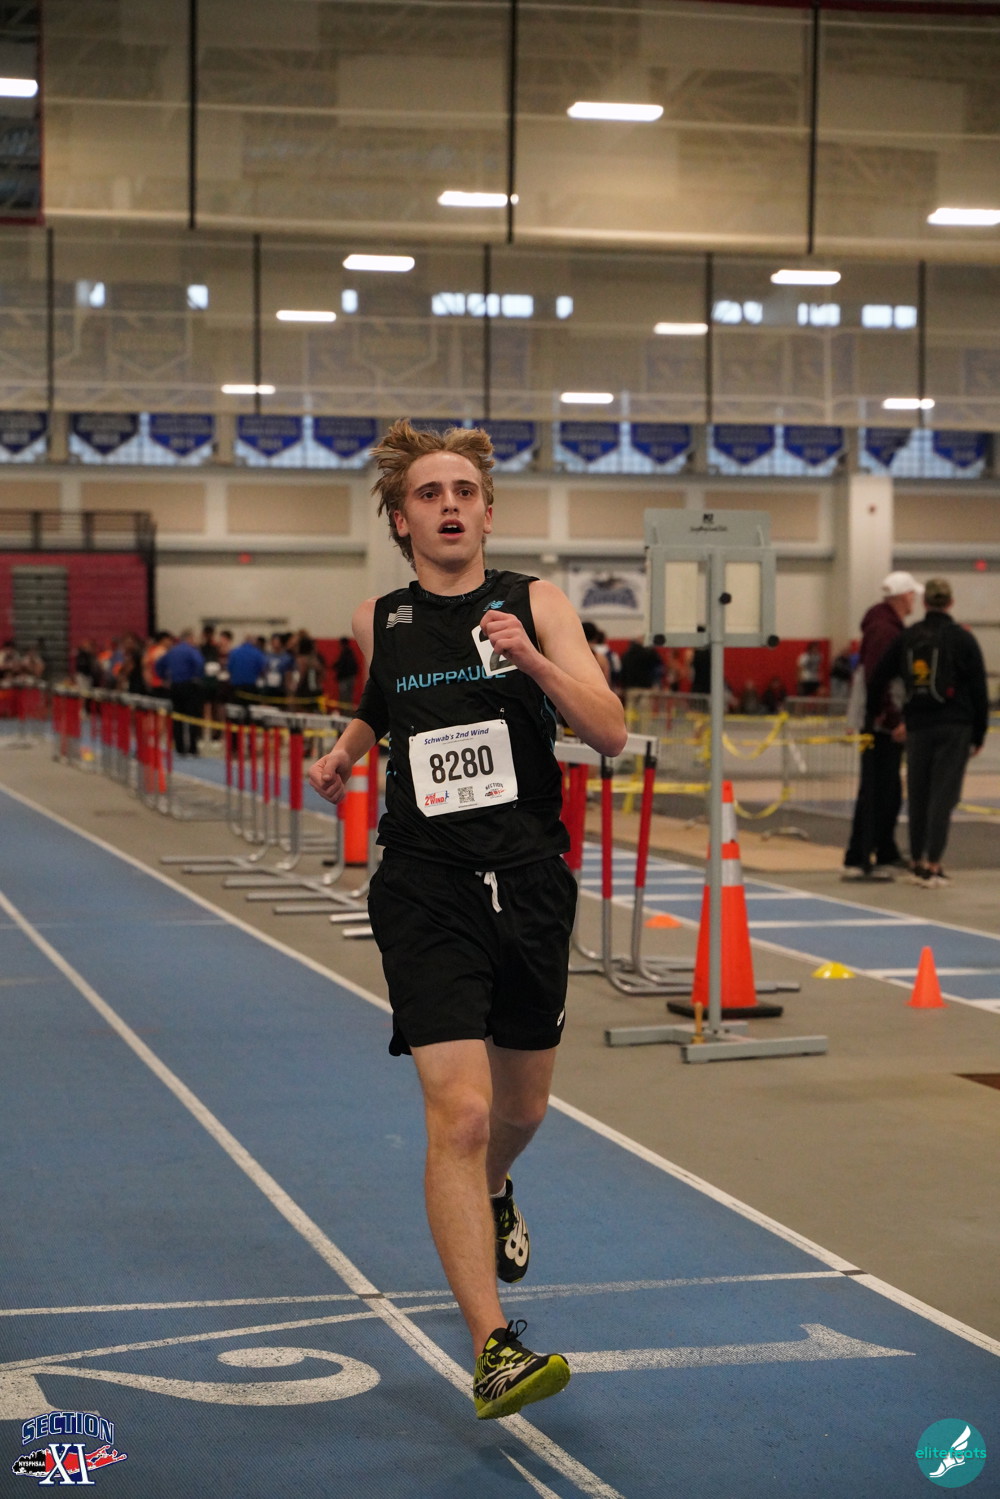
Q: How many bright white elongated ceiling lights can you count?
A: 11